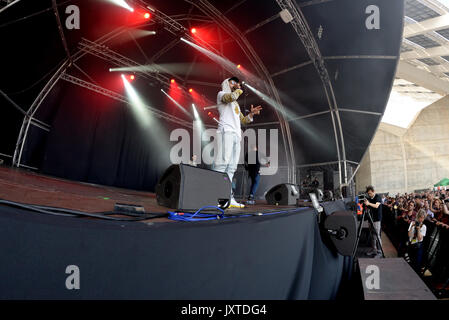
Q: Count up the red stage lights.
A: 7